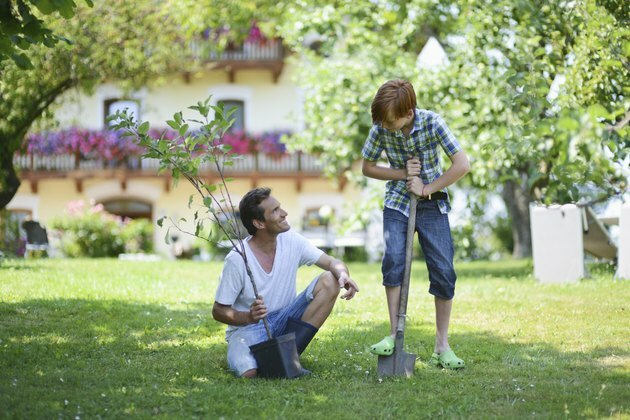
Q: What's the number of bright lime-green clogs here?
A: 2